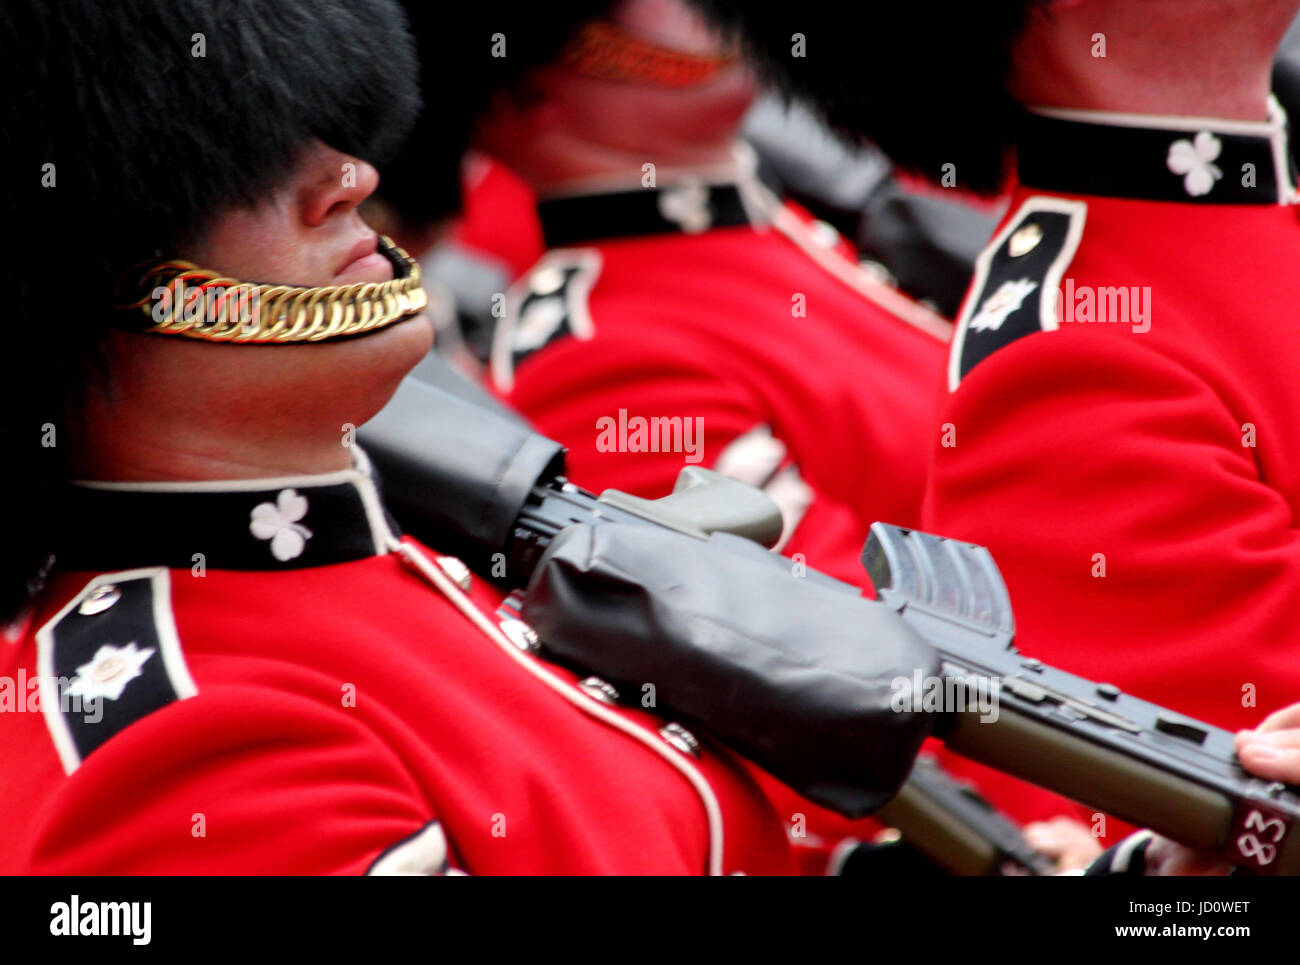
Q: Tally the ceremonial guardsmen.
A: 3